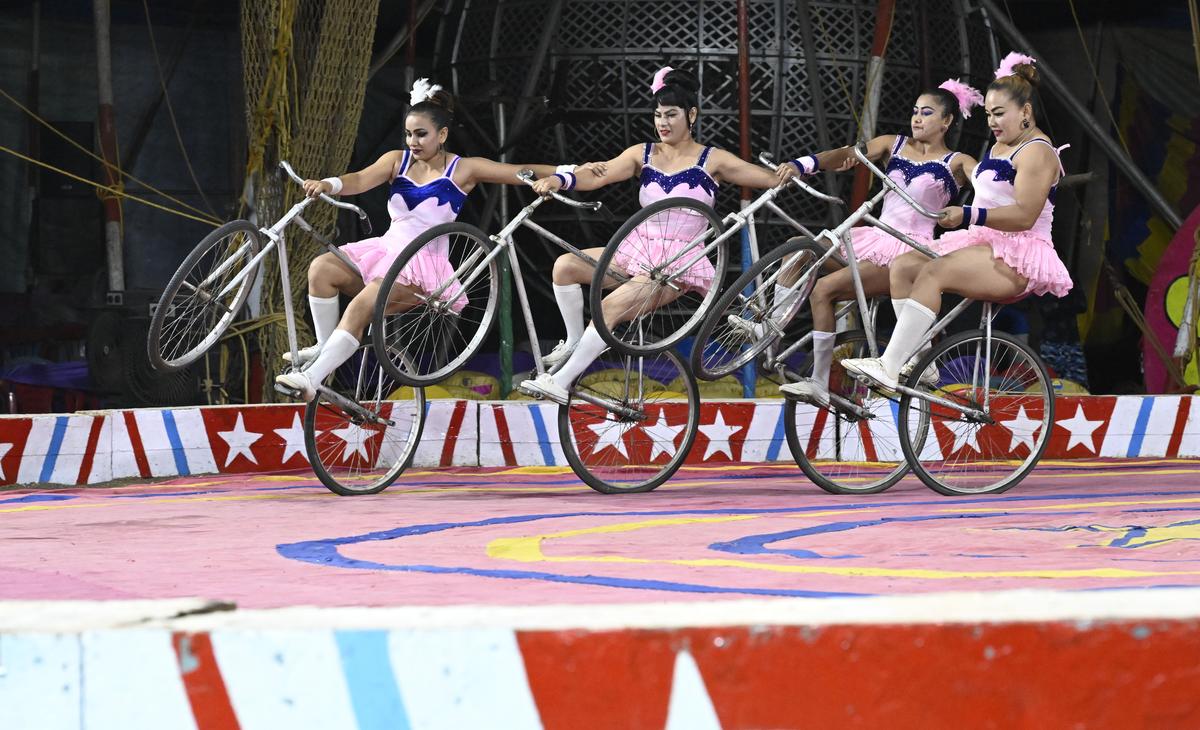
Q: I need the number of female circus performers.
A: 4